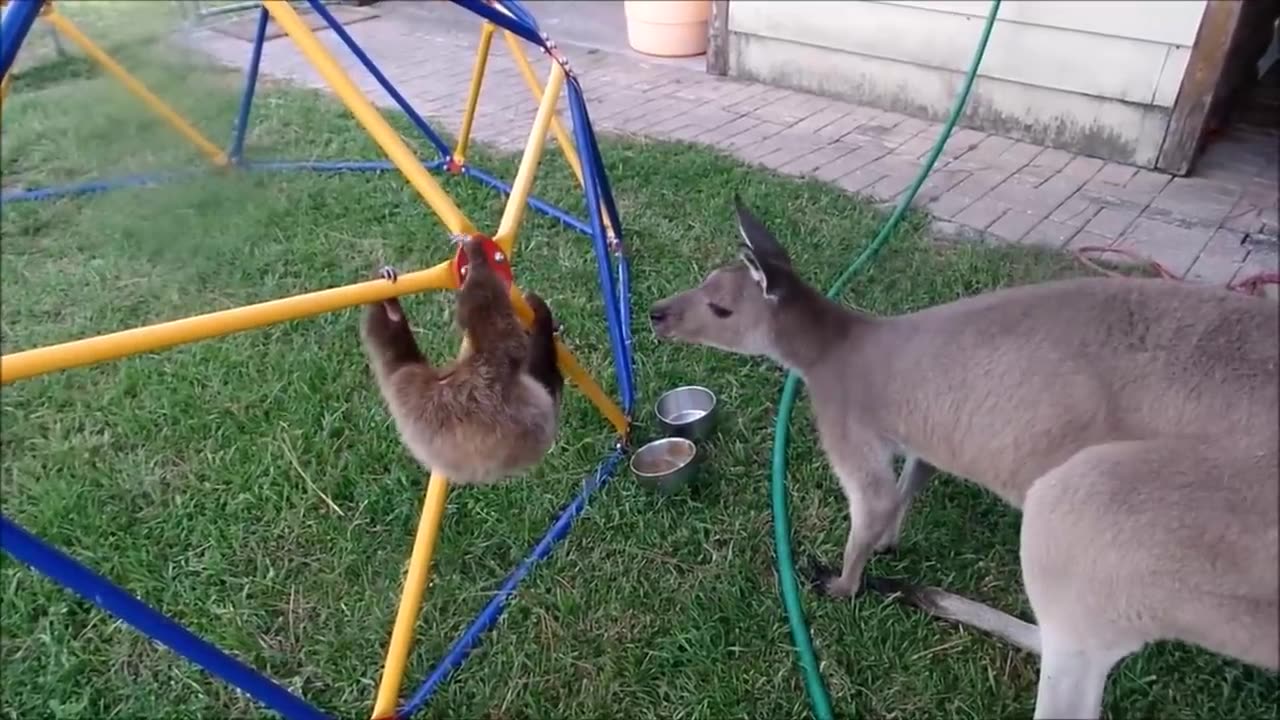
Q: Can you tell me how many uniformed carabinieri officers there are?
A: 0